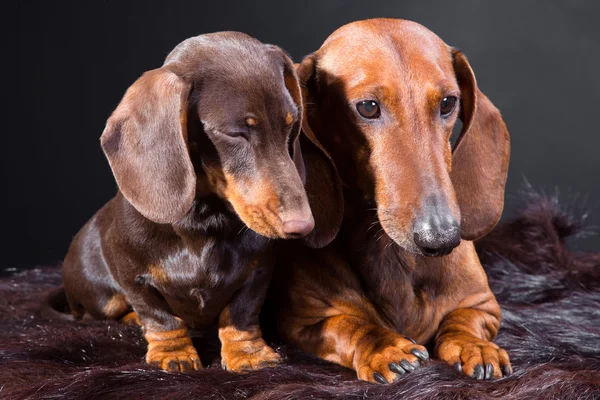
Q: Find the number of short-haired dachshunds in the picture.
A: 2